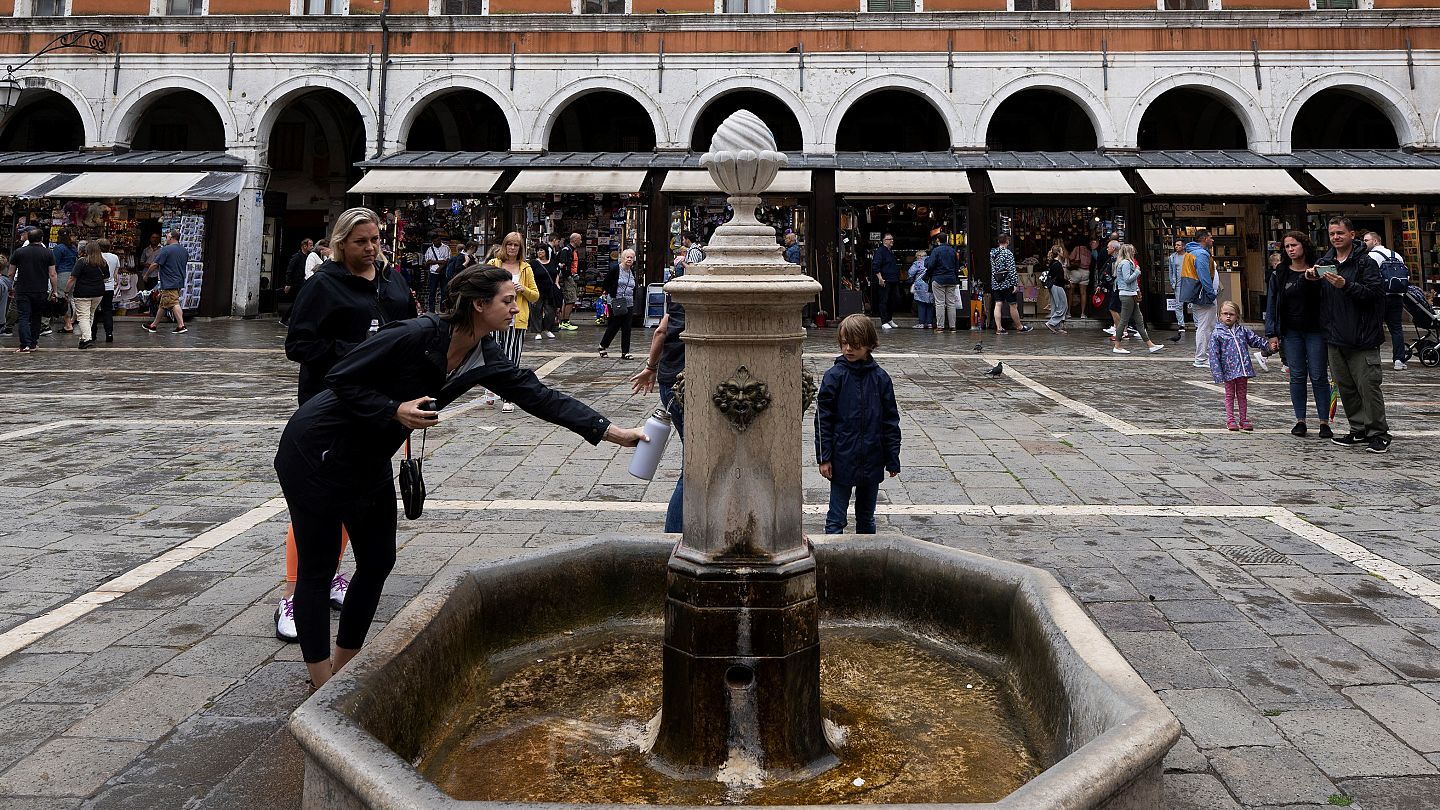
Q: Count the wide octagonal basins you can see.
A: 1